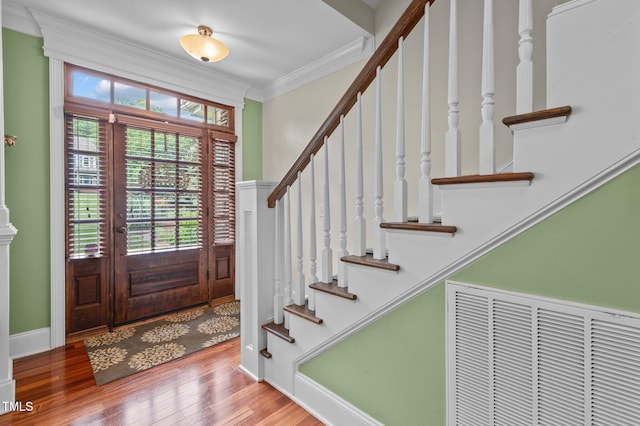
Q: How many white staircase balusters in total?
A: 13